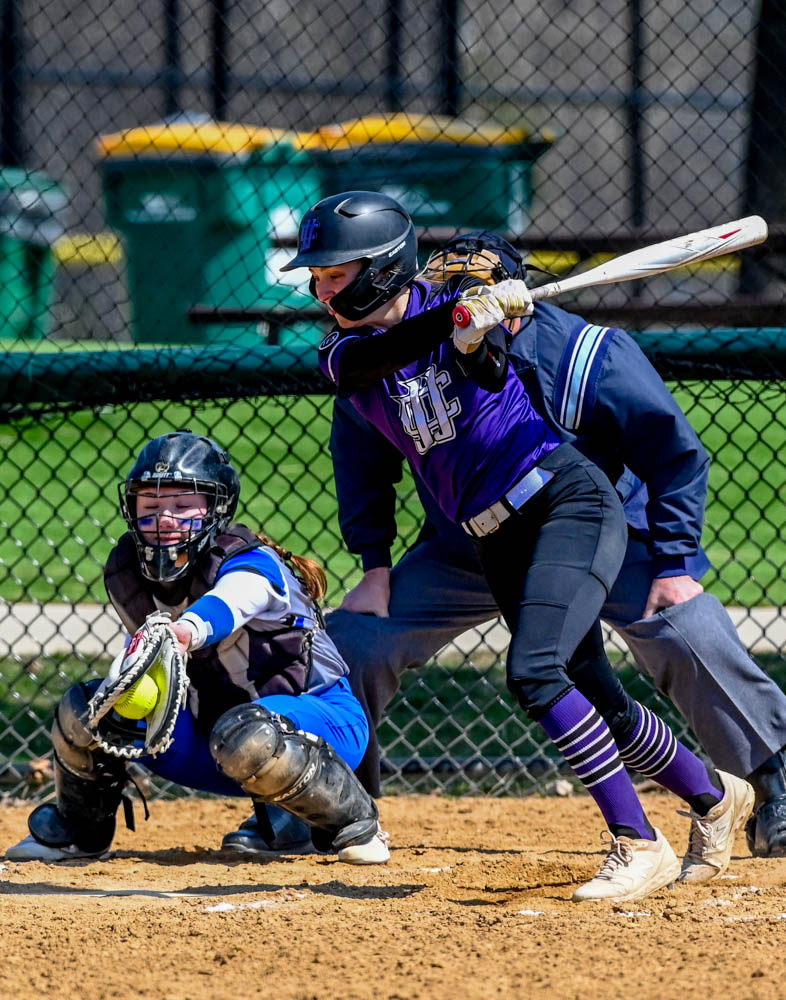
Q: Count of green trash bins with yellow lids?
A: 2